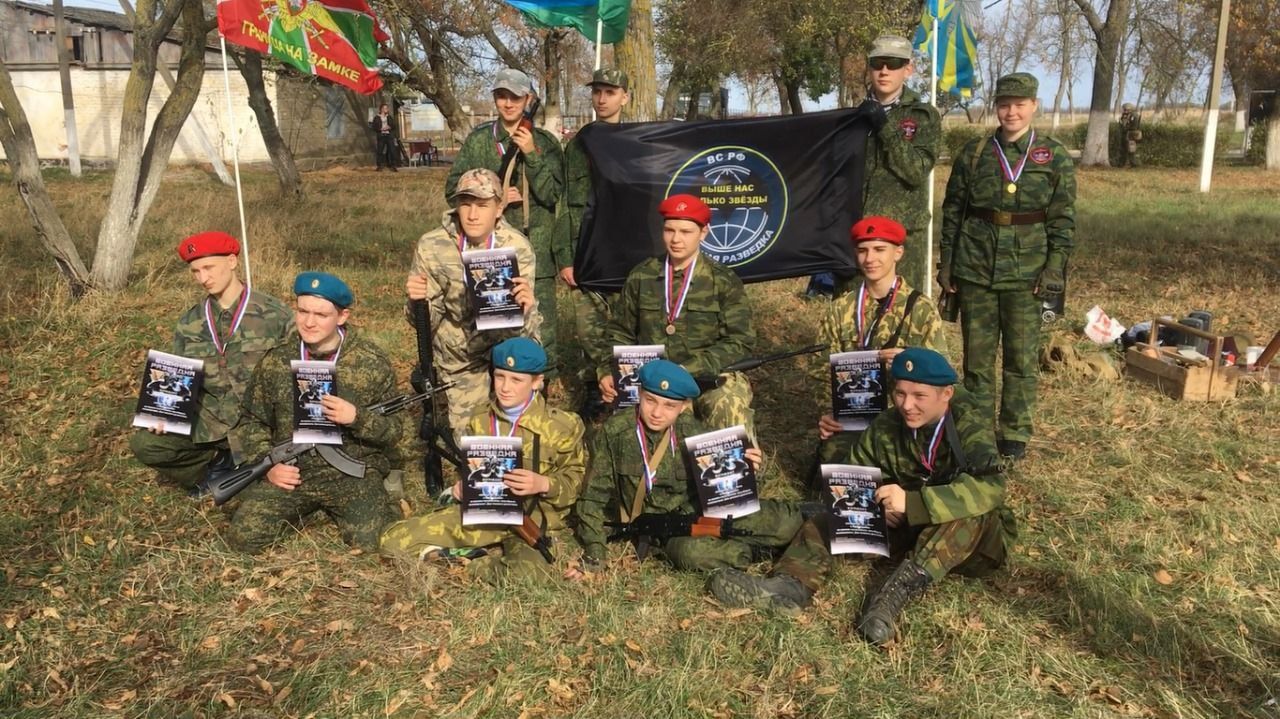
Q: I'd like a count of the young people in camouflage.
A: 12